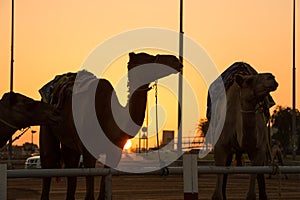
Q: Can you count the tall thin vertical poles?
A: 3